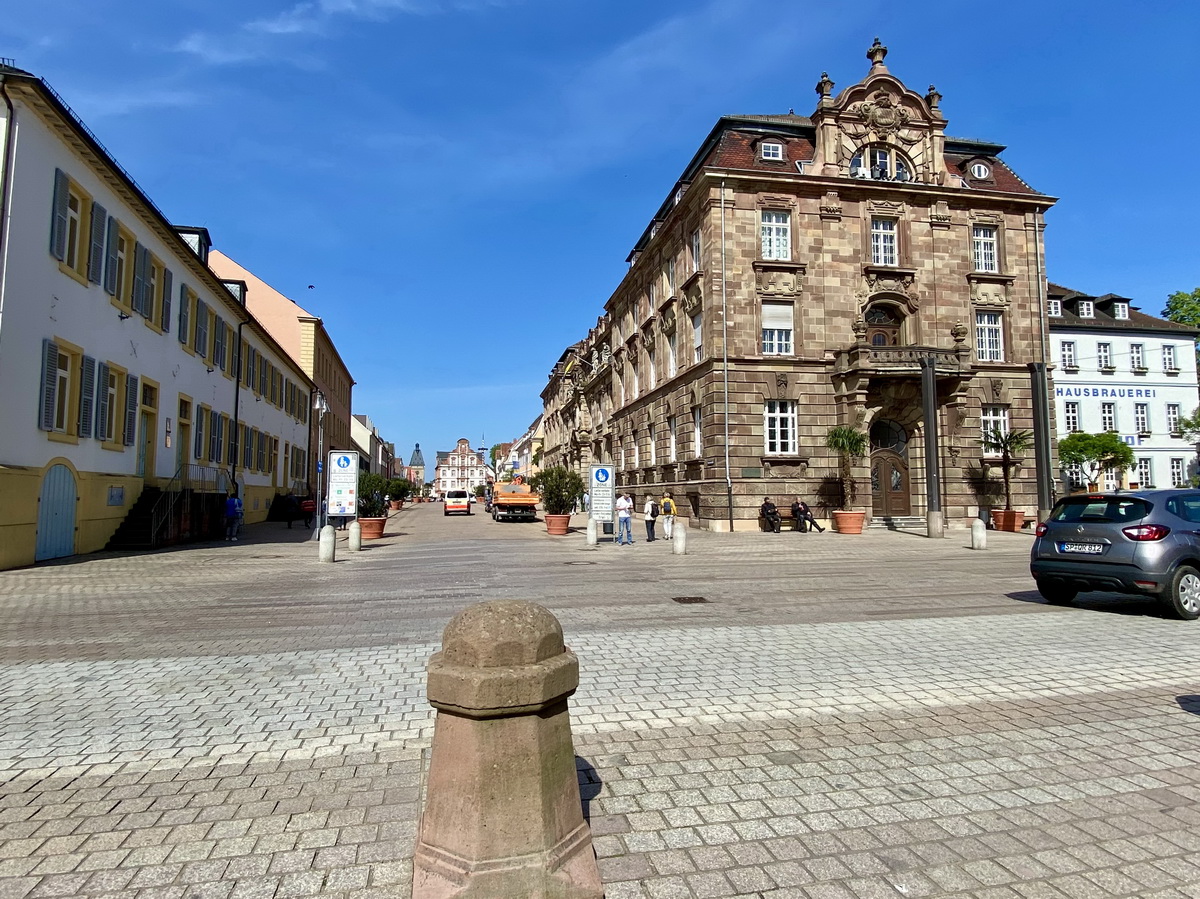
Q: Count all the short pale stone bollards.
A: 5